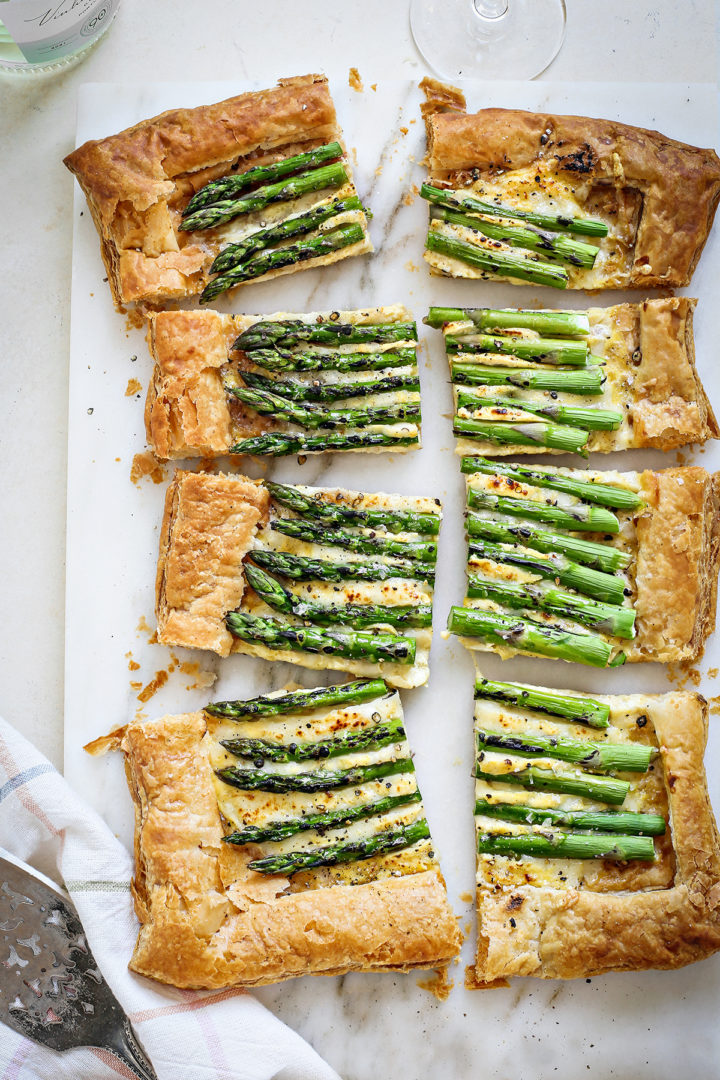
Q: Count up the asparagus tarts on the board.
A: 8